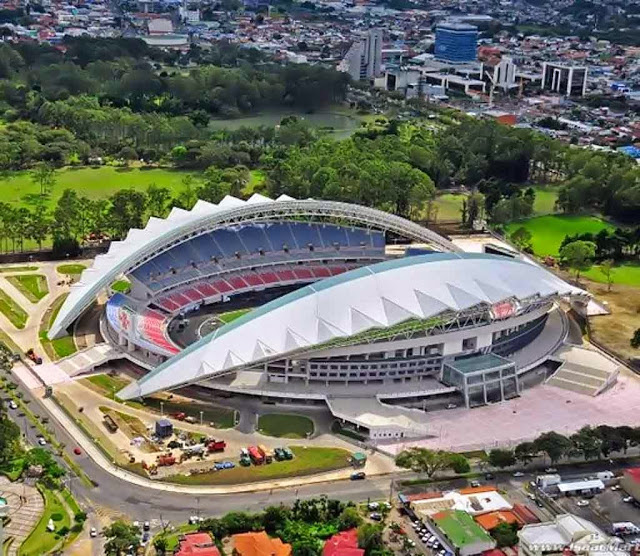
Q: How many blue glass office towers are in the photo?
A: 1